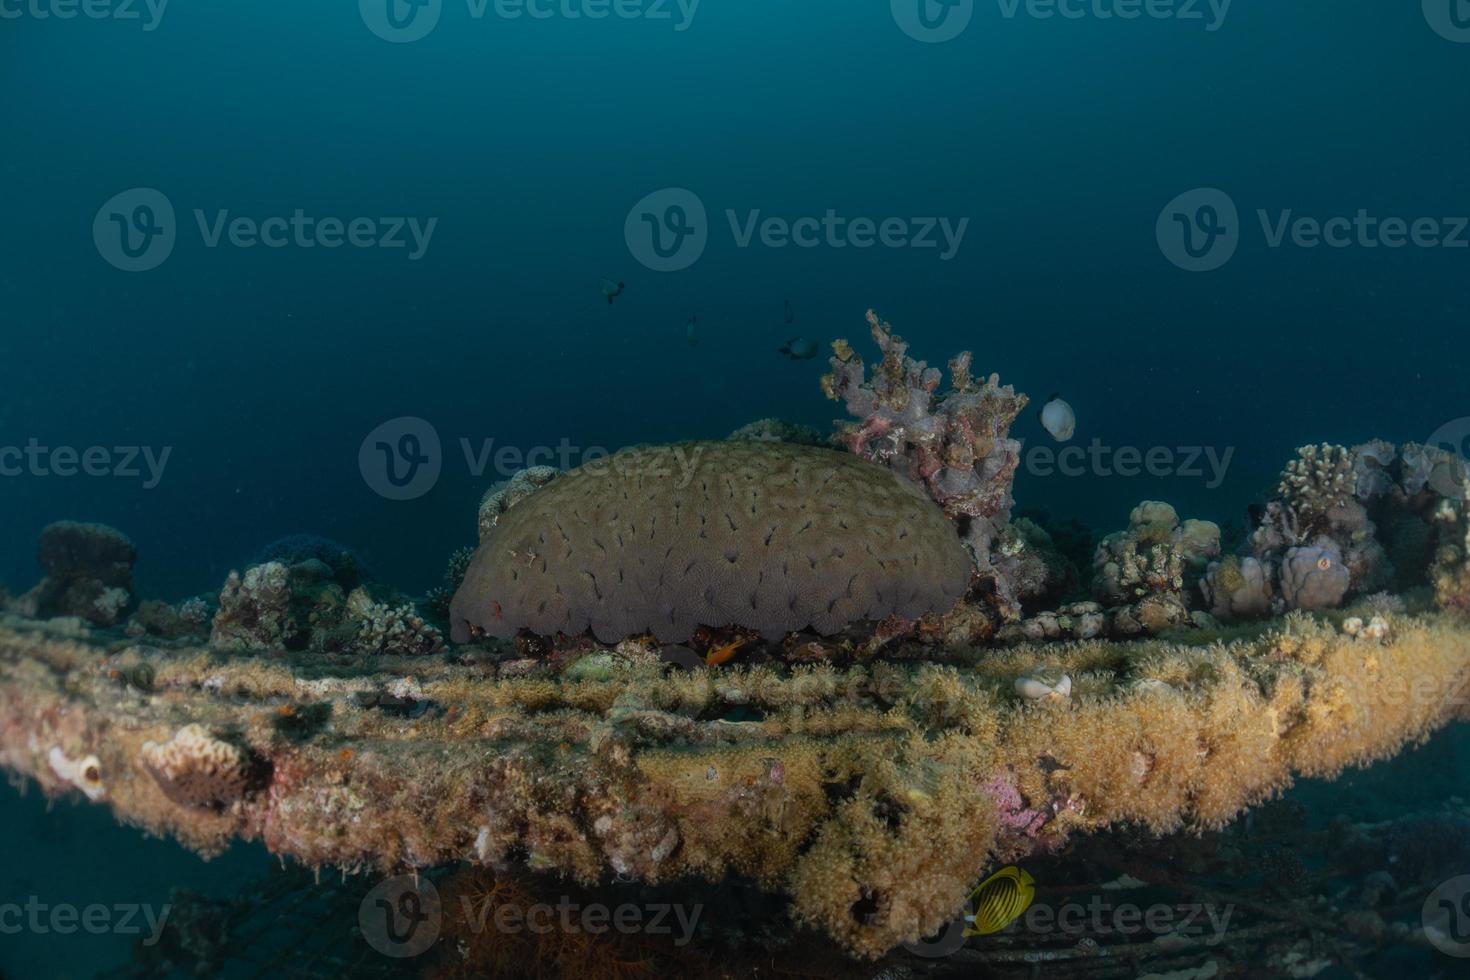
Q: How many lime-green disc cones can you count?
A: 0